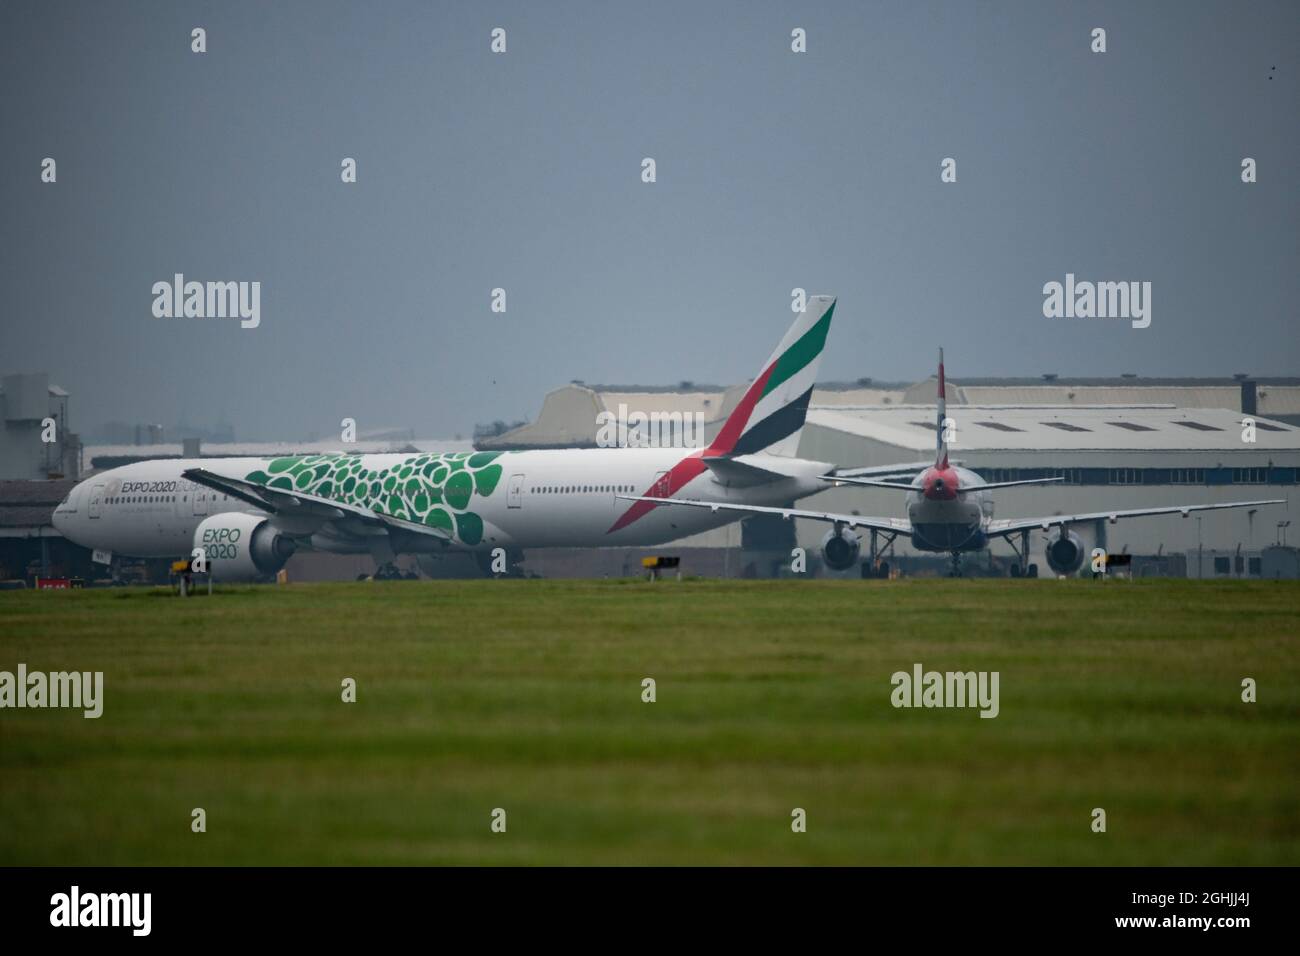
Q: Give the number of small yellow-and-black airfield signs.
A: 3